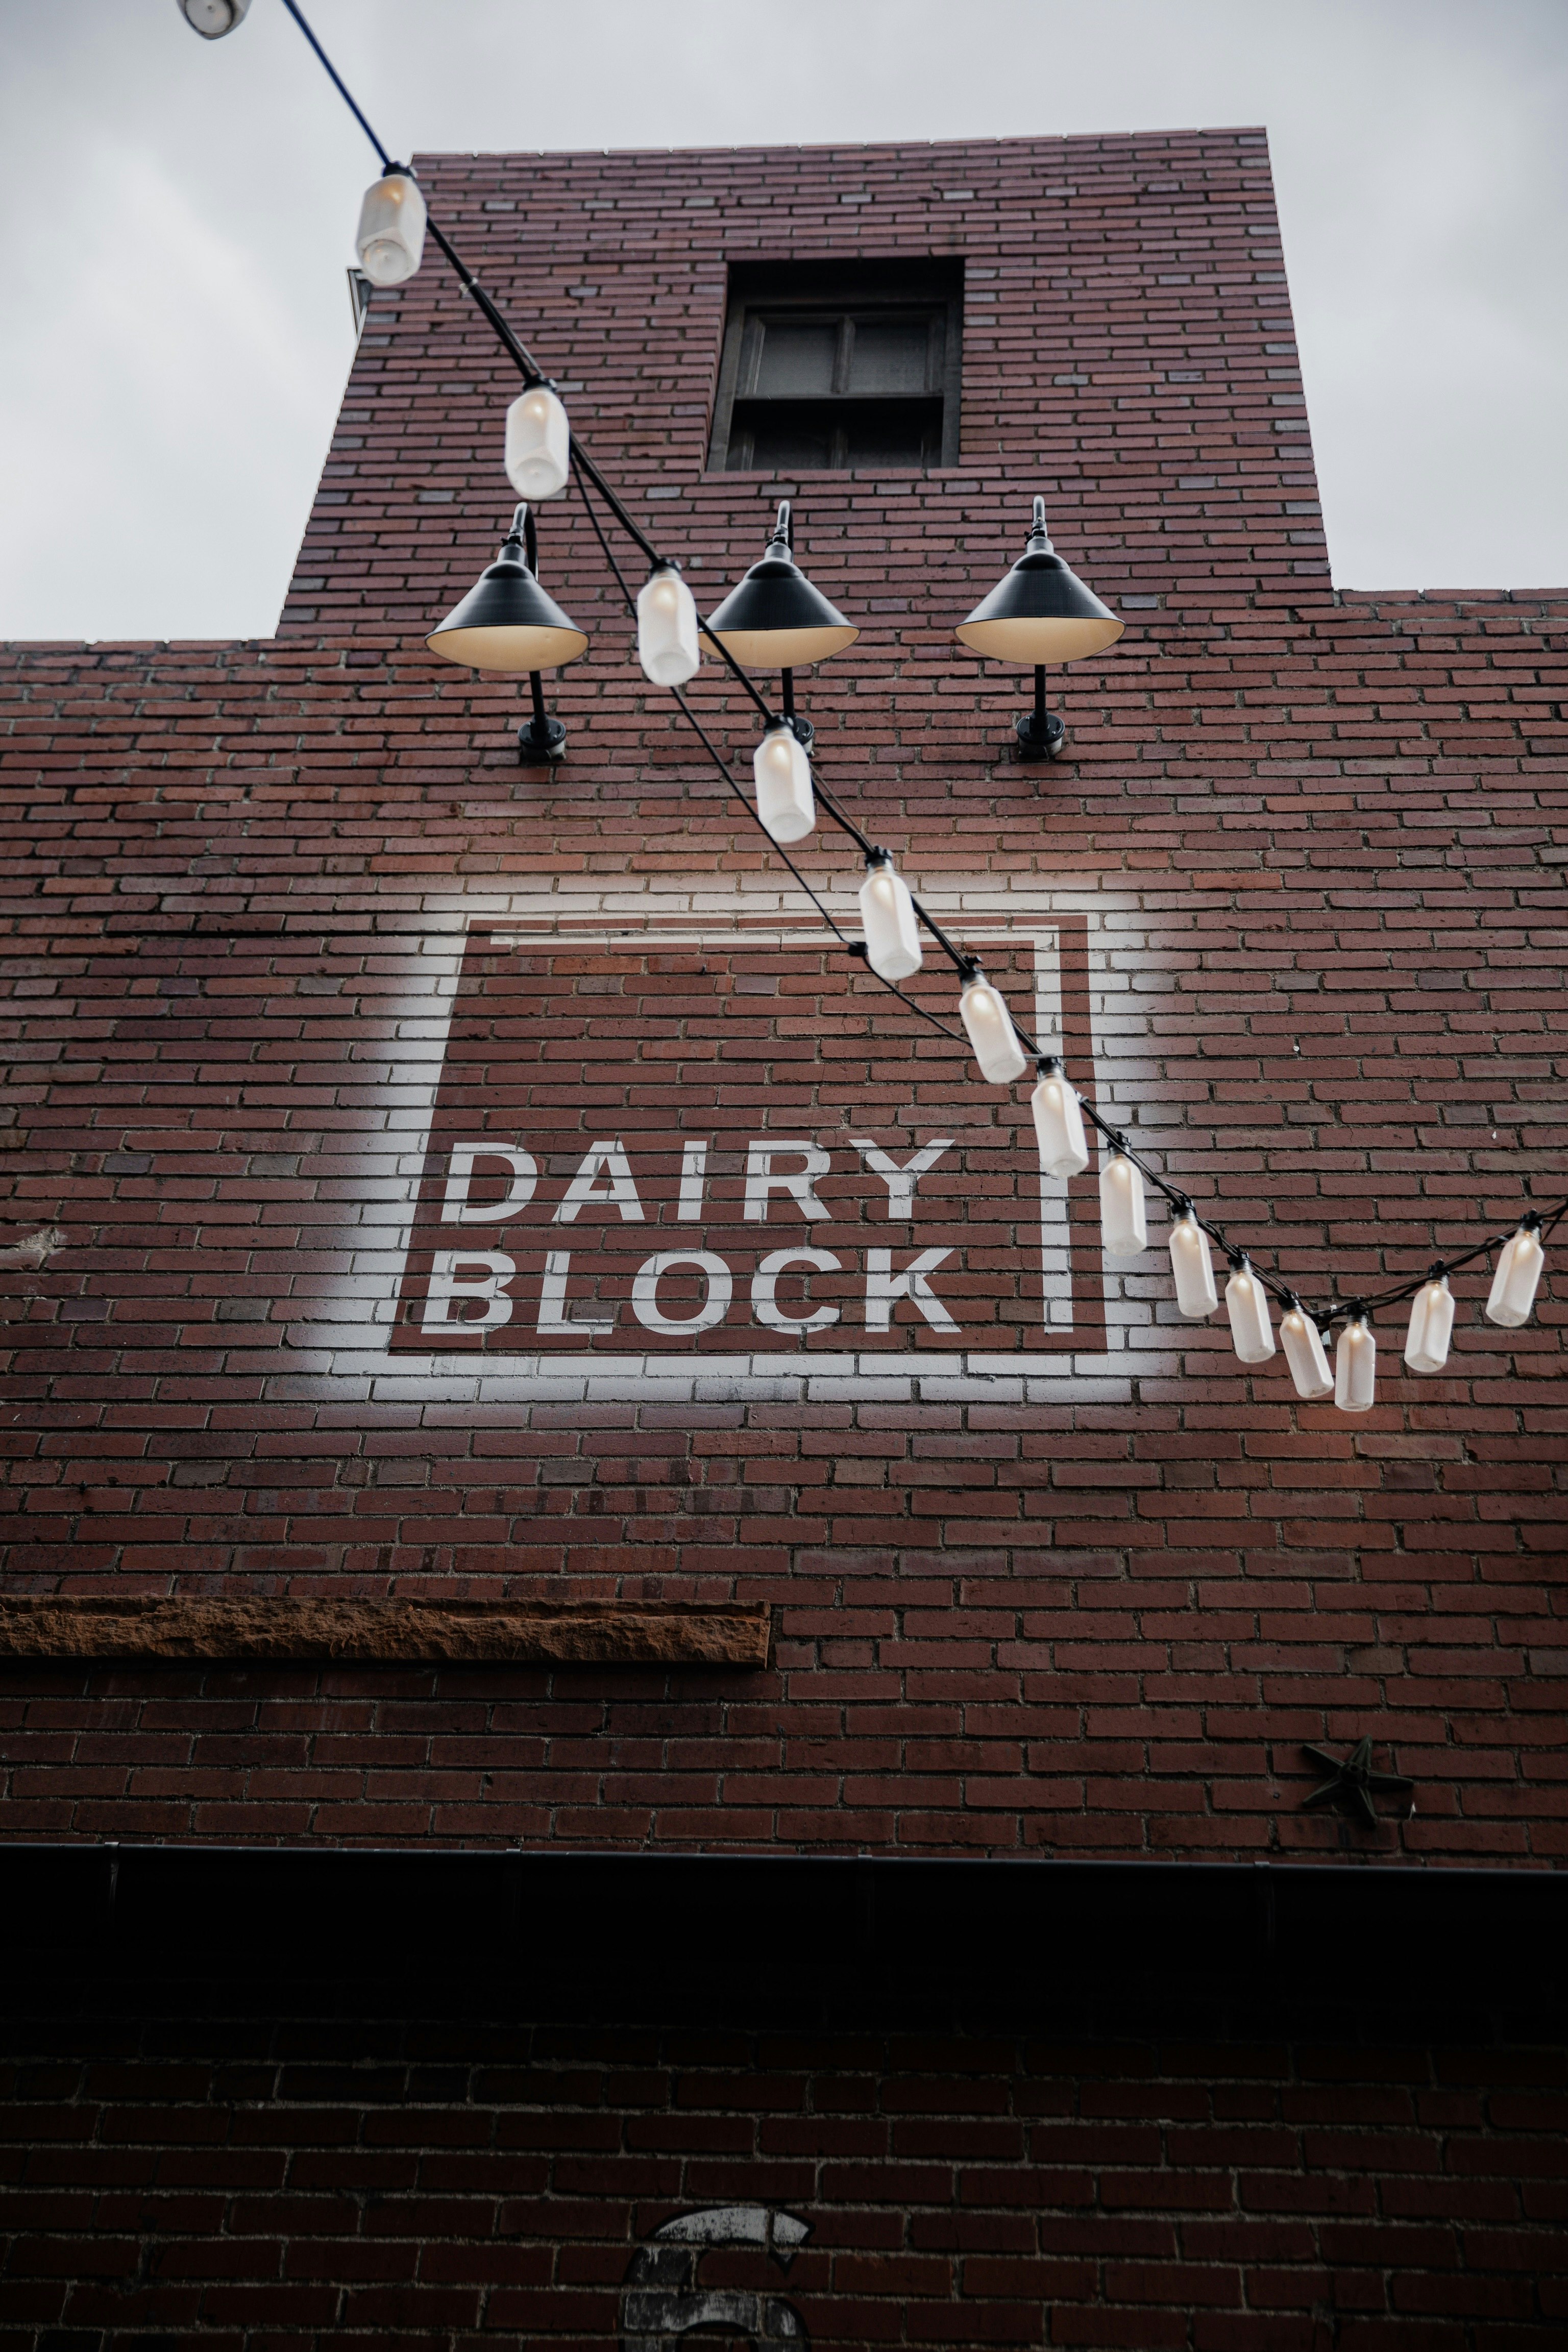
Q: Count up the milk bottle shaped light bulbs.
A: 15